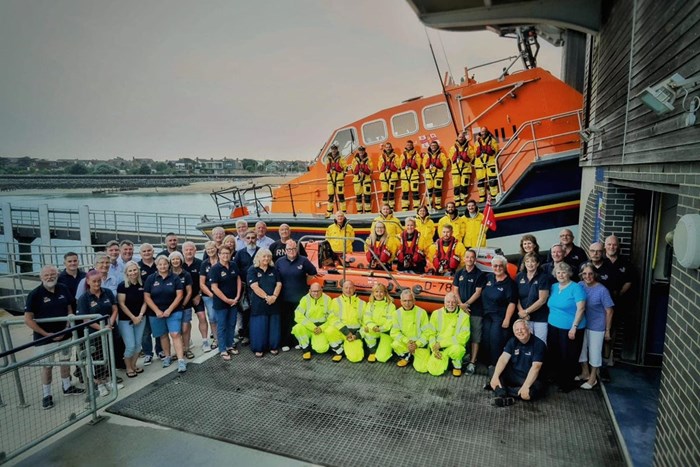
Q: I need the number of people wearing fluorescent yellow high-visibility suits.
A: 5